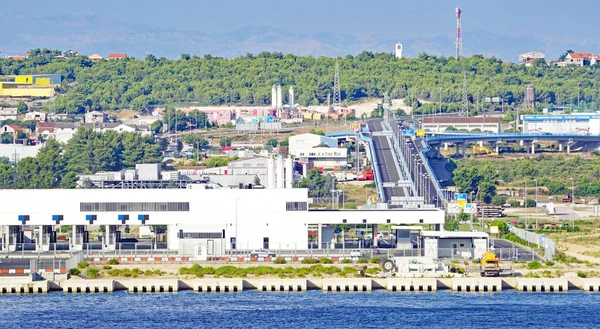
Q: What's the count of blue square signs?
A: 5